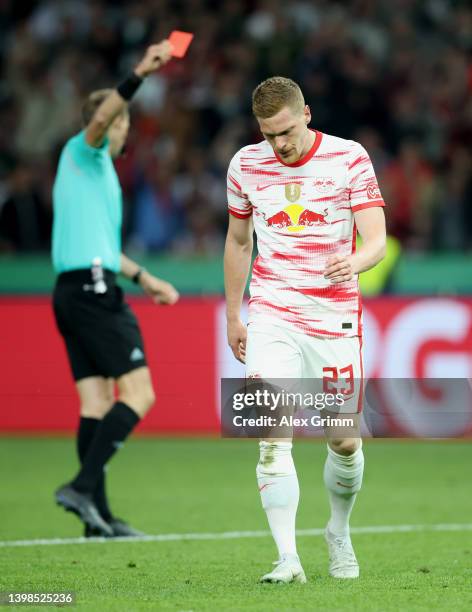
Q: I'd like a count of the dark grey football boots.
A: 2